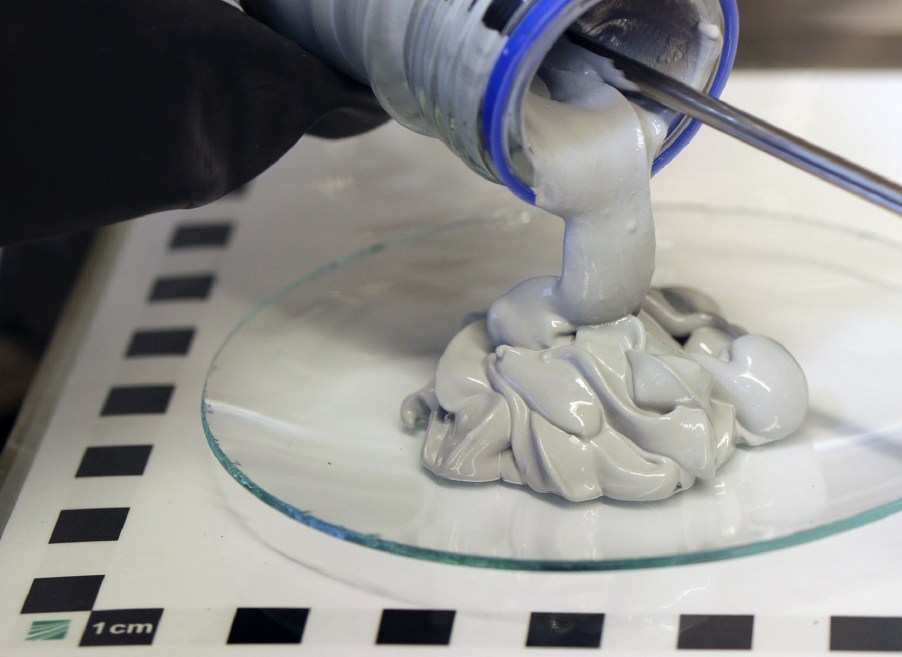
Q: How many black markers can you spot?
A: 14